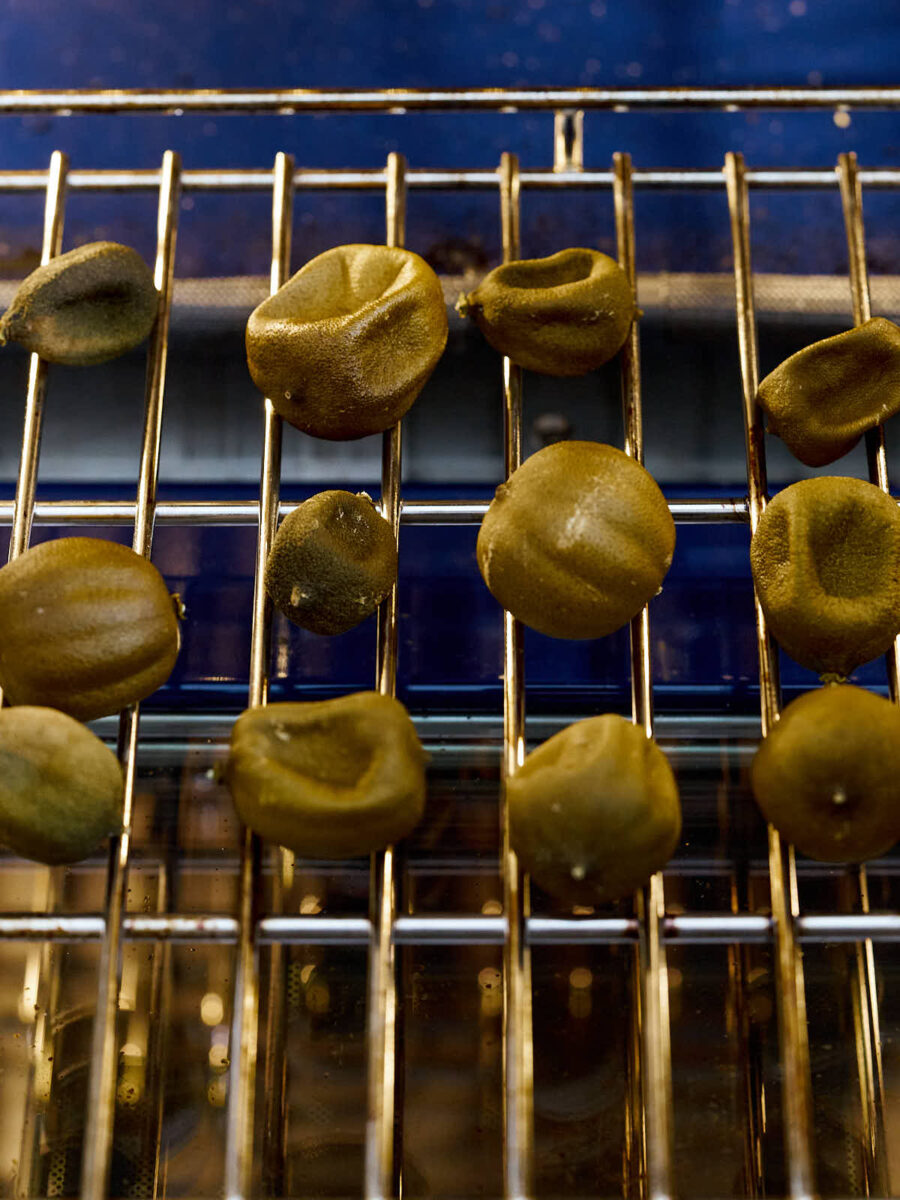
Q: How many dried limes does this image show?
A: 12